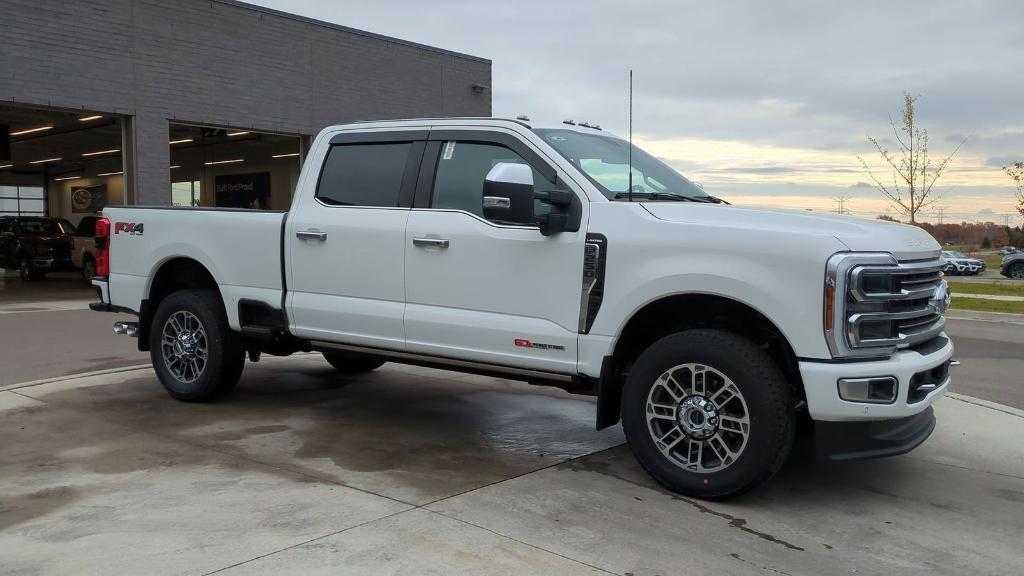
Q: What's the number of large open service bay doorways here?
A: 2